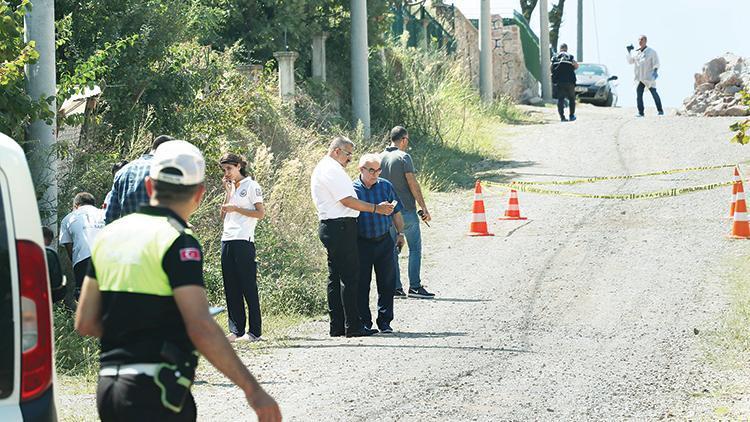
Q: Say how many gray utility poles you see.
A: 5